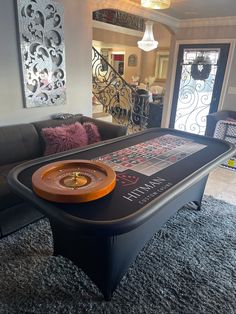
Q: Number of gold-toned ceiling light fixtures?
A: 1